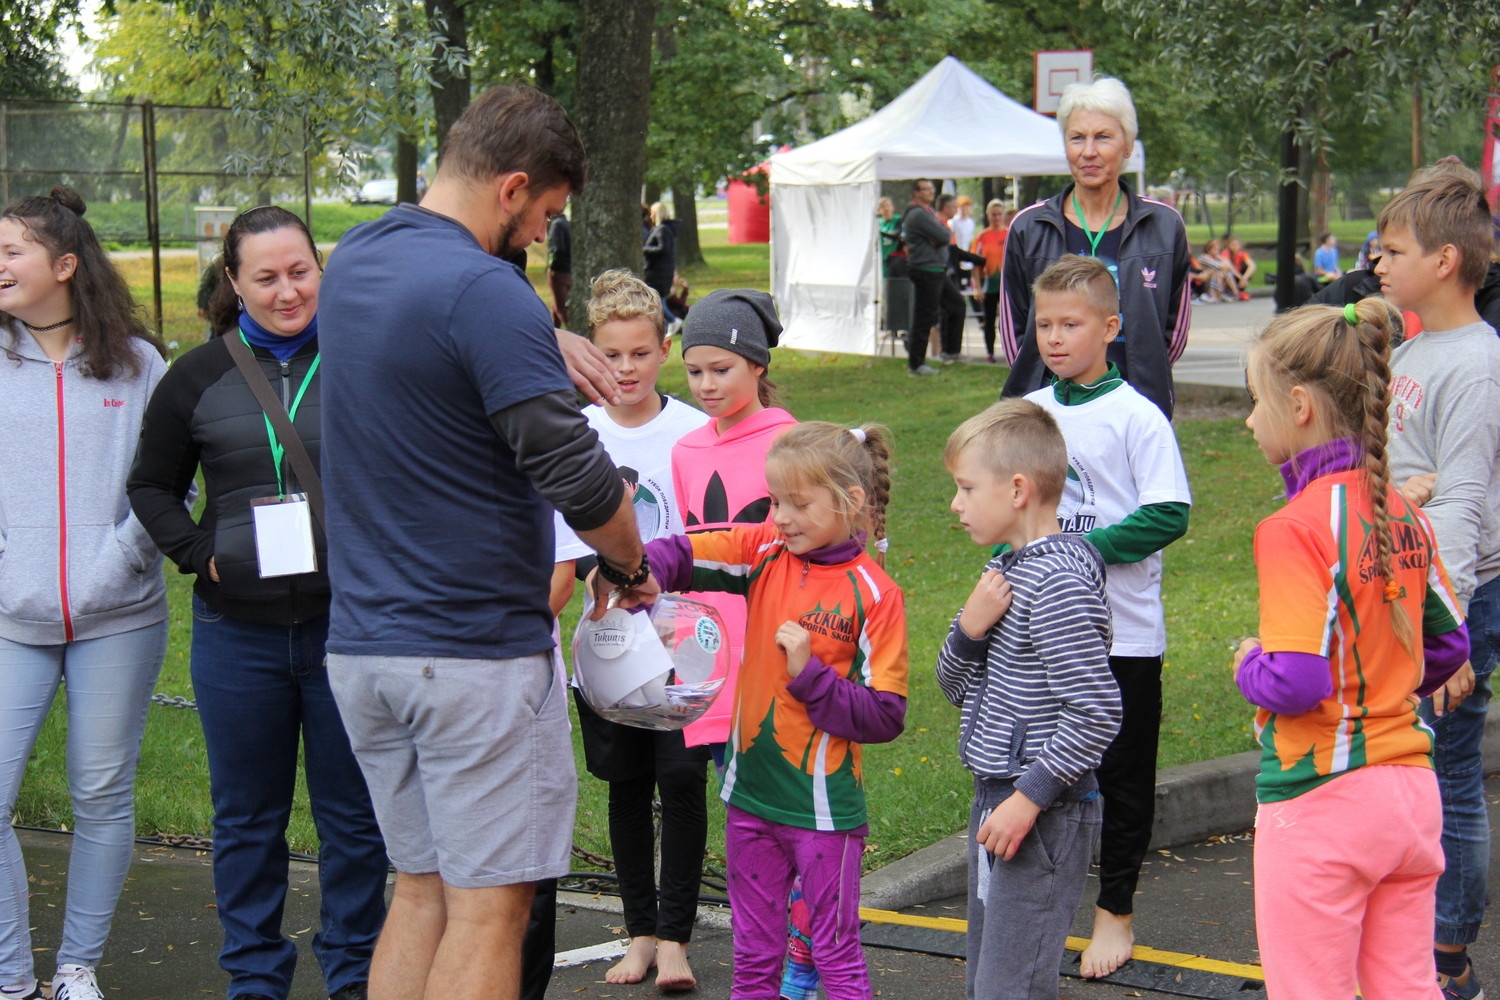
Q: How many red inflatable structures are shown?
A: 1